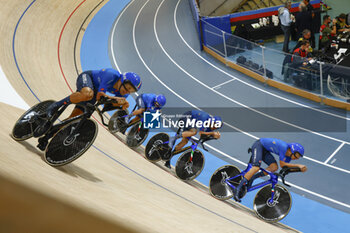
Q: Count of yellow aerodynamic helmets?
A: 0